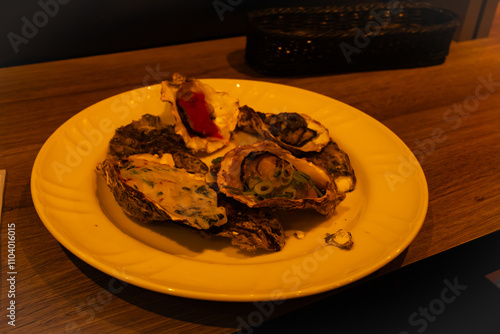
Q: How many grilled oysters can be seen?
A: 4